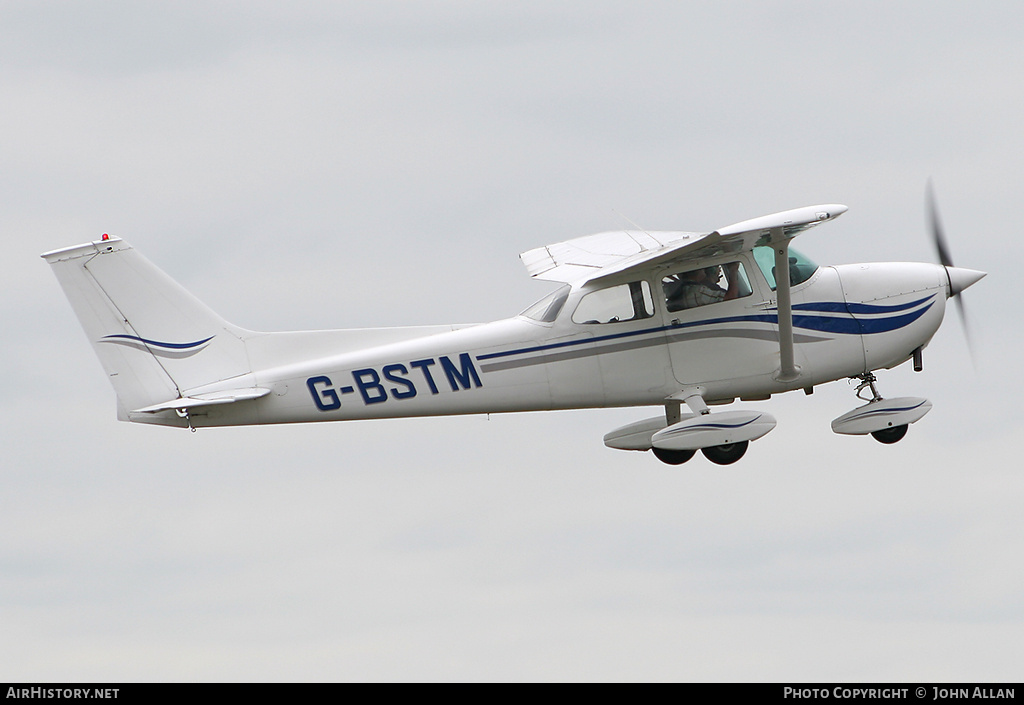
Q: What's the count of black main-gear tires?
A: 2